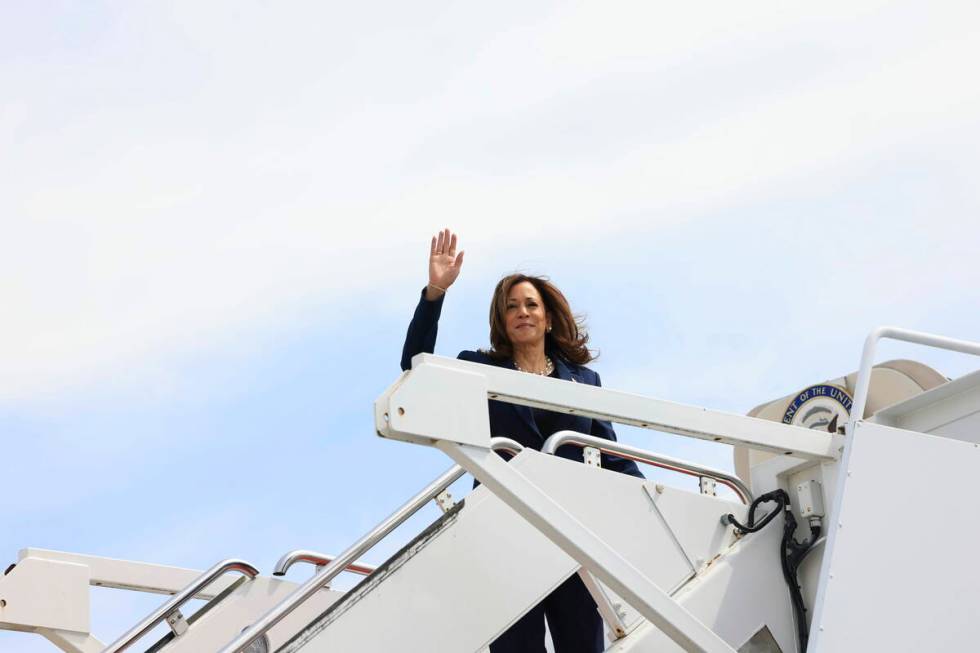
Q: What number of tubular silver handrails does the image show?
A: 4